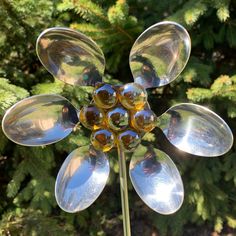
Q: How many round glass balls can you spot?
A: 7